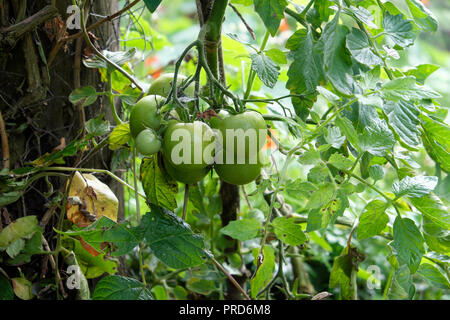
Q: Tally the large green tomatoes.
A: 4